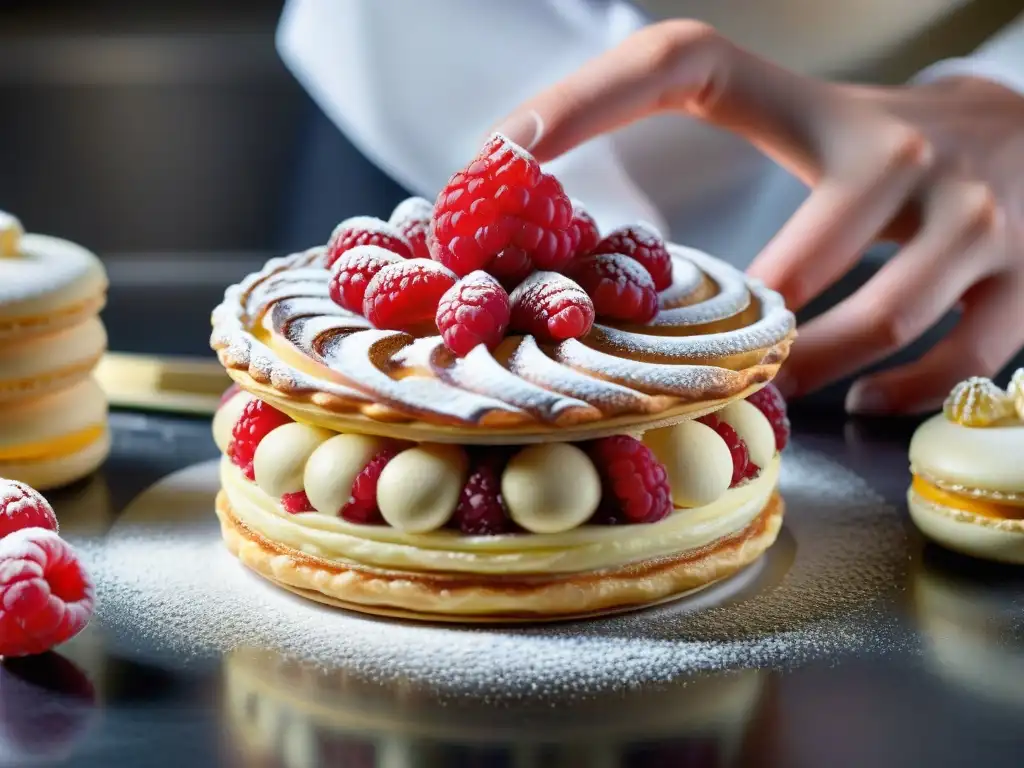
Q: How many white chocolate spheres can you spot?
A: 7